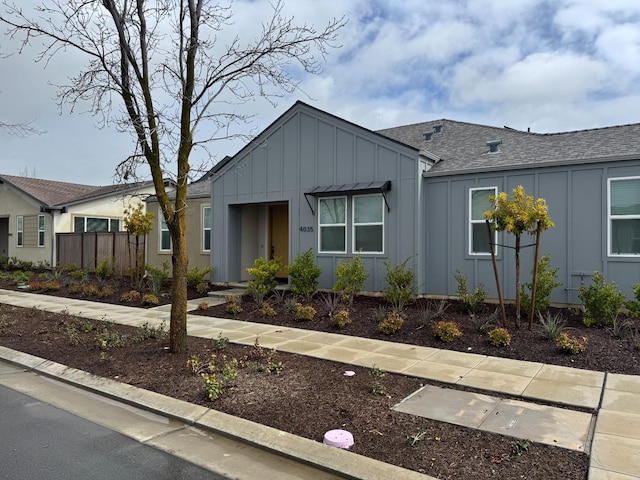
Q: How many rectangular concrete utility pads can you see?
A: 2